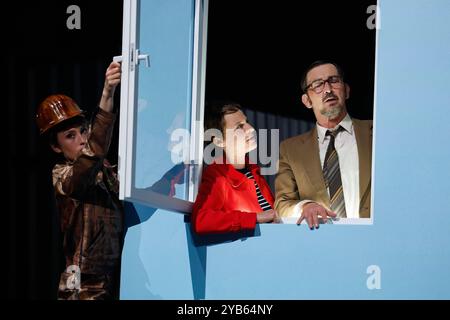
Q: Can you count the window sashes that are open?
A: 1